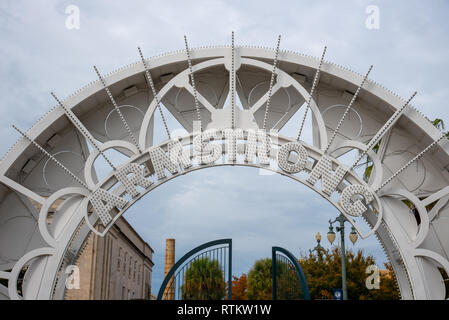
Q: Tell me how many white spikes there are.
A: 11